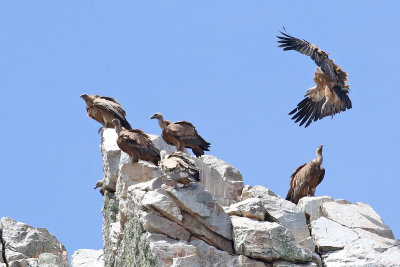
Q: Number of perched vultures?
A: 6